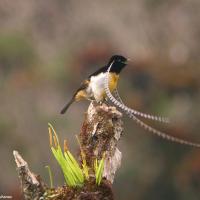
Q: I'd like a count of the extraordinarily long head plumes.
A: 2